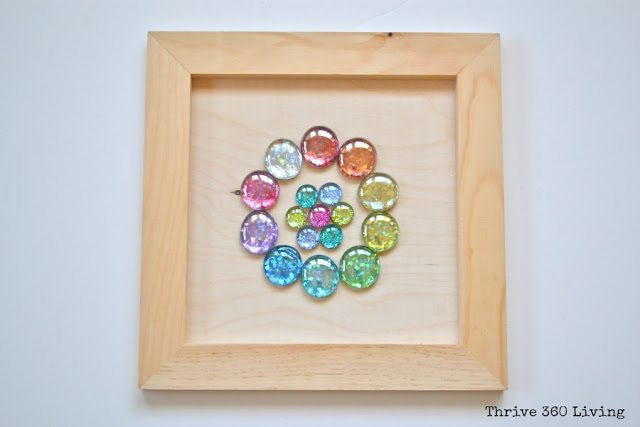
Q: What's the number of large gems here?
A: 10